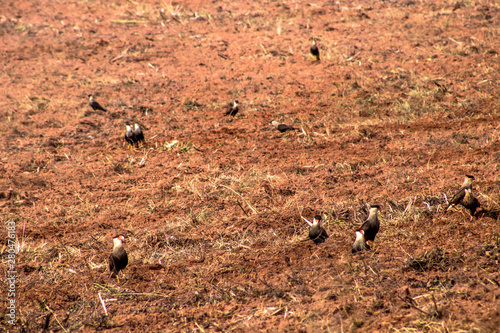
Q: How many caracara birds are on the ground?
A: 12